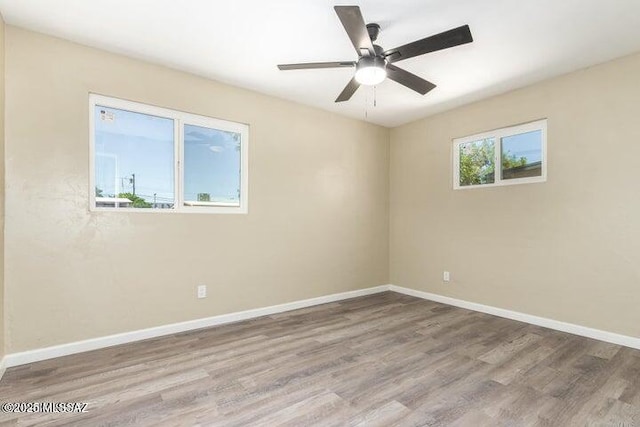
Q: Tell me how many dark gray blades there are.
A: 5